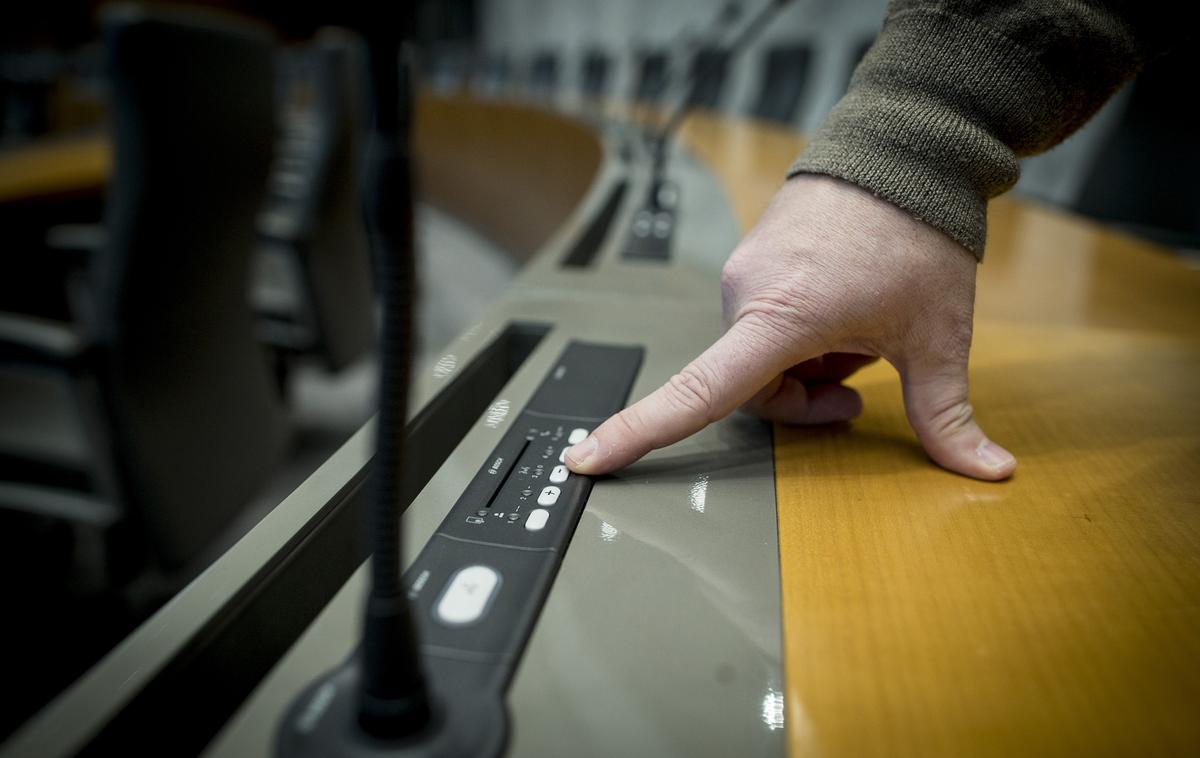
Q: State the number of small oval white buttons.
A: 5